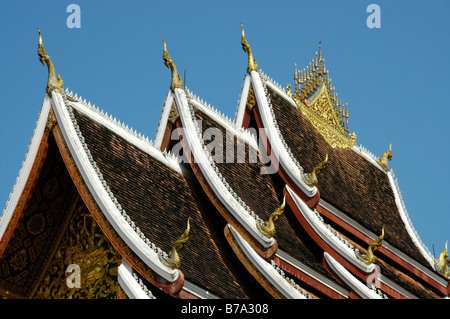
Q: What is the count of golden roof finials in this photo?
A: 9